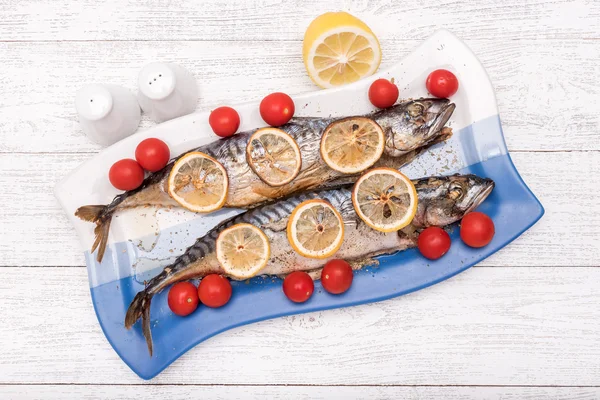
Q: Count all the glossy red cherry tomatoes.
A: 12